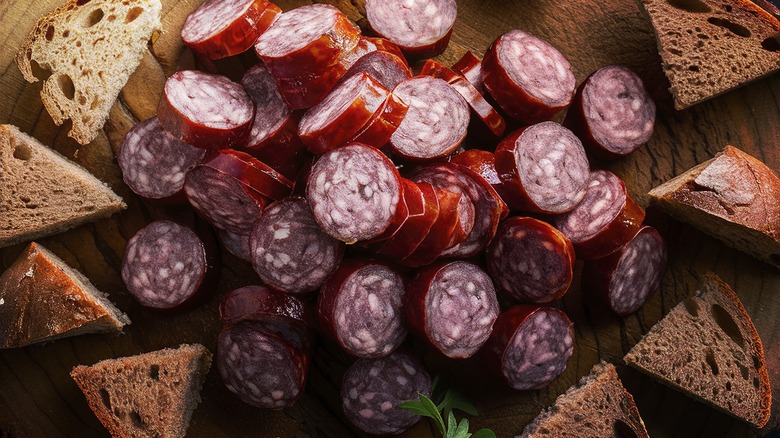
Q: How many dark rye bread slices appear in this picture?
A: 7